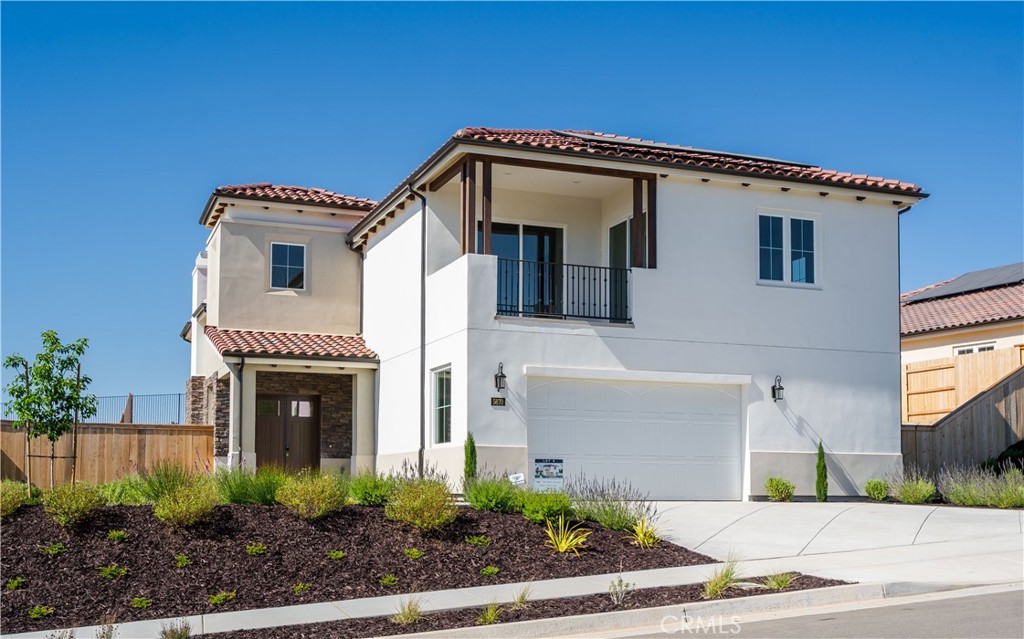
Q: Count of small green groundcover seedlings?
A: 15